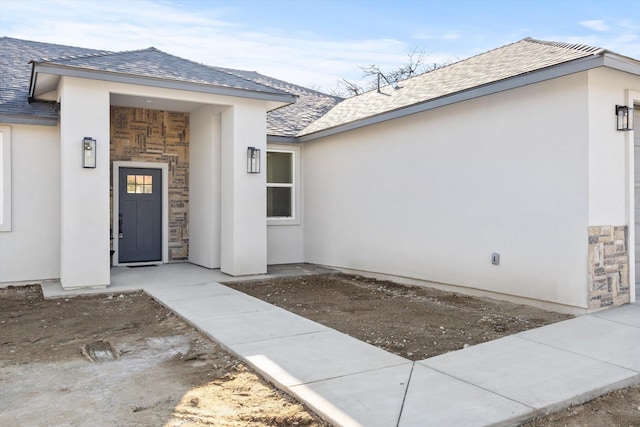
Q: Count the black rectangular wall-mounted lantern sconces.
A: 3